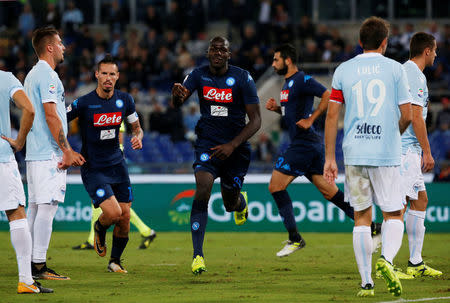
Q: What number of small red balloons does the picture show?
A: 0